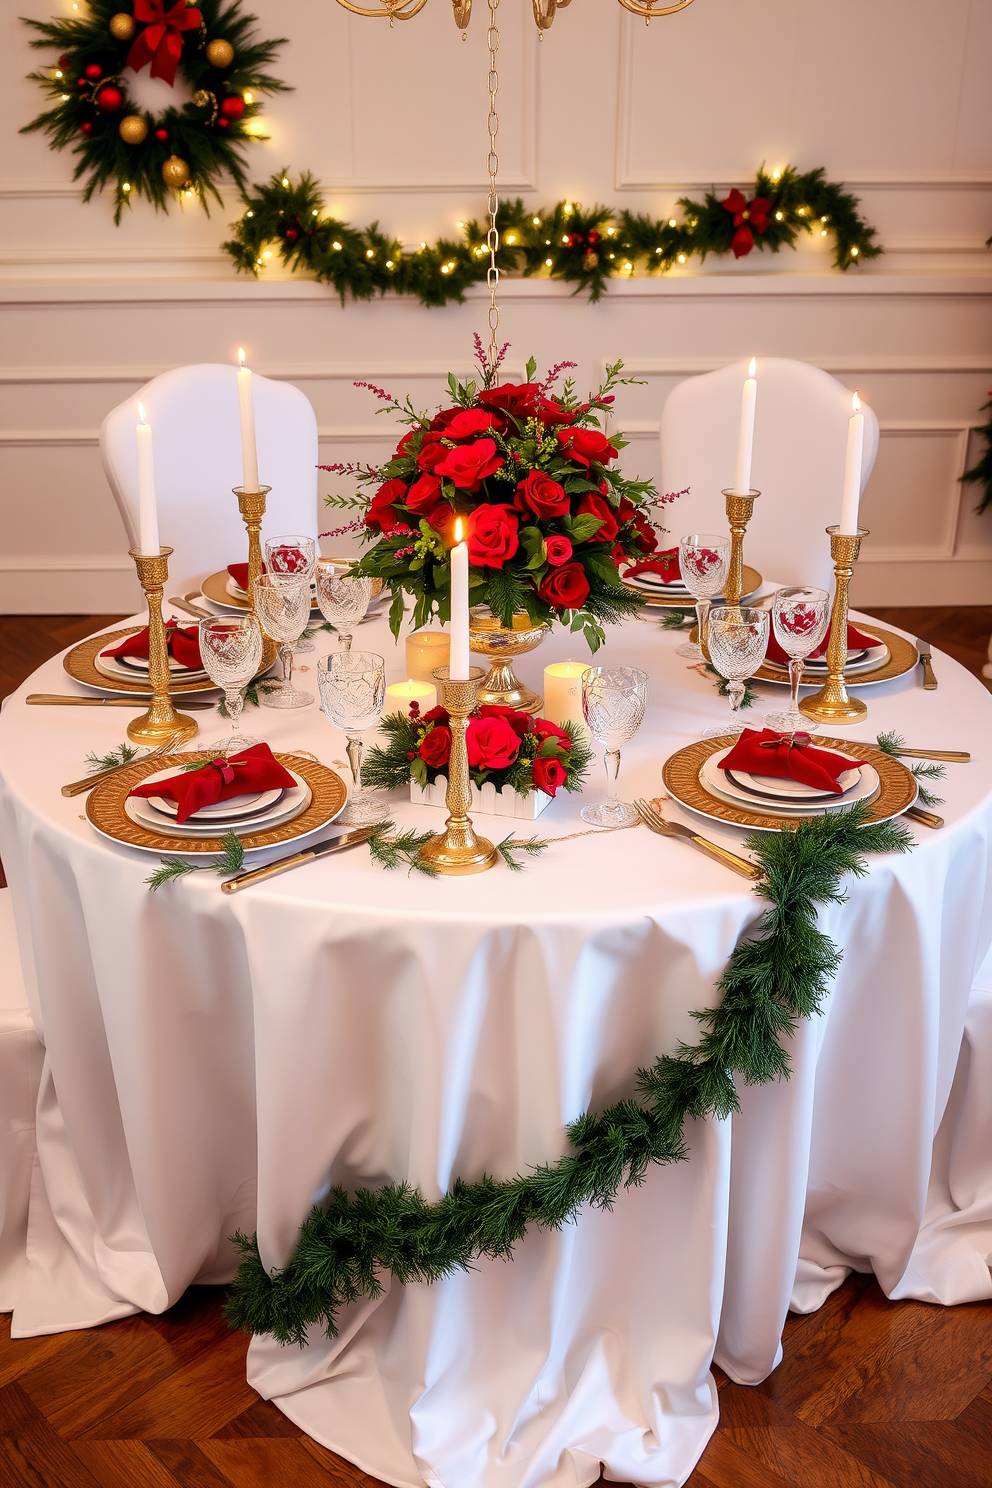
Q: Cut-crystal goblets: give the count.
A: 9